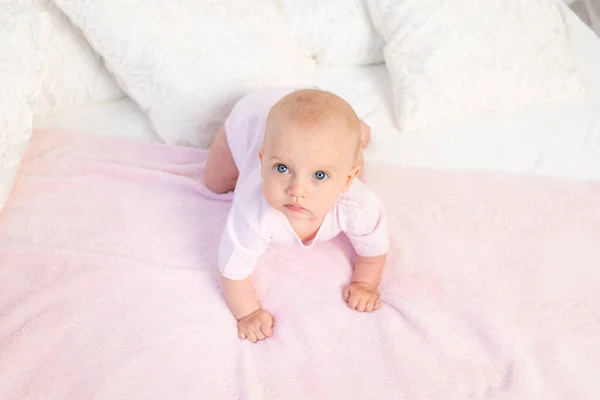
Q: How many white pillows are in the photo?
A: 5